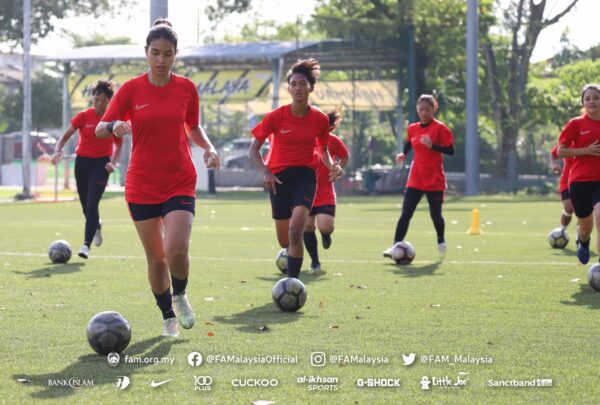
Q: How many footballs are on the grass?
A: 7